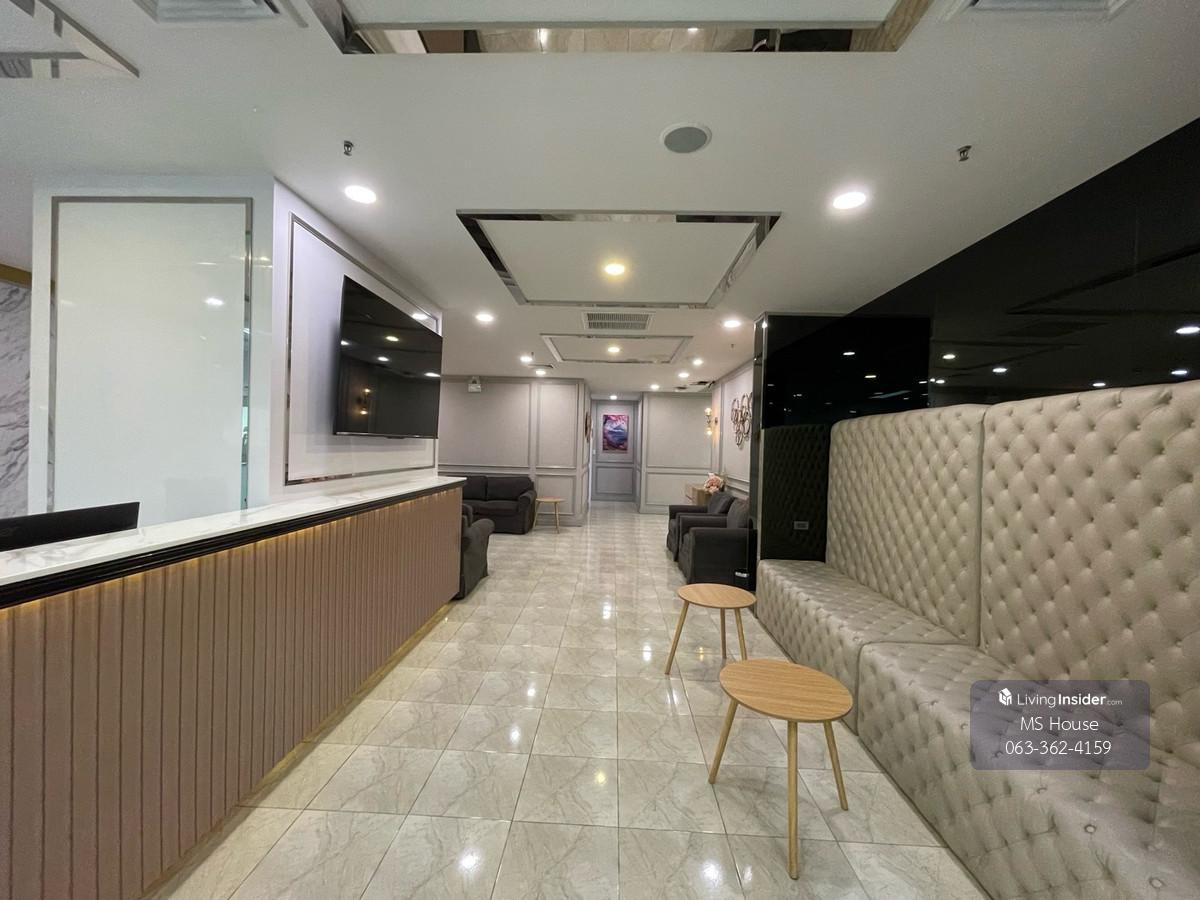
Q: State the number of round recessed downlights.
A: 12